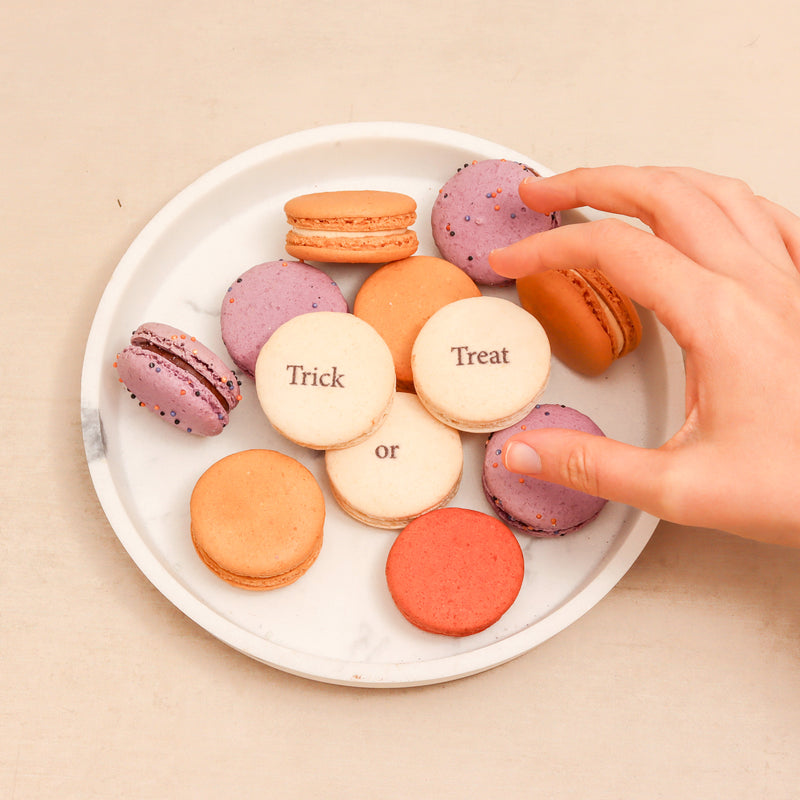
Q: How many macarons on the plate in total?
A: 12